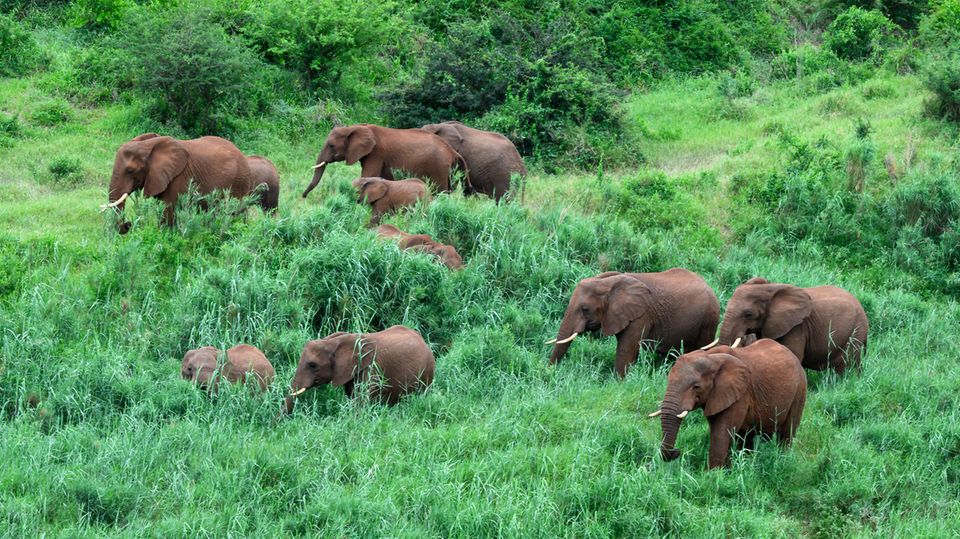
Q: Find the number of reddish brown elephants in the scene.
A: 11